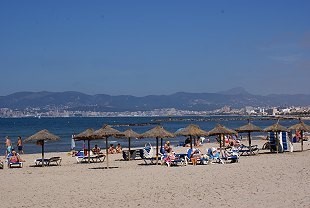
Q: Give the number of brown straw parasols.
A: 10